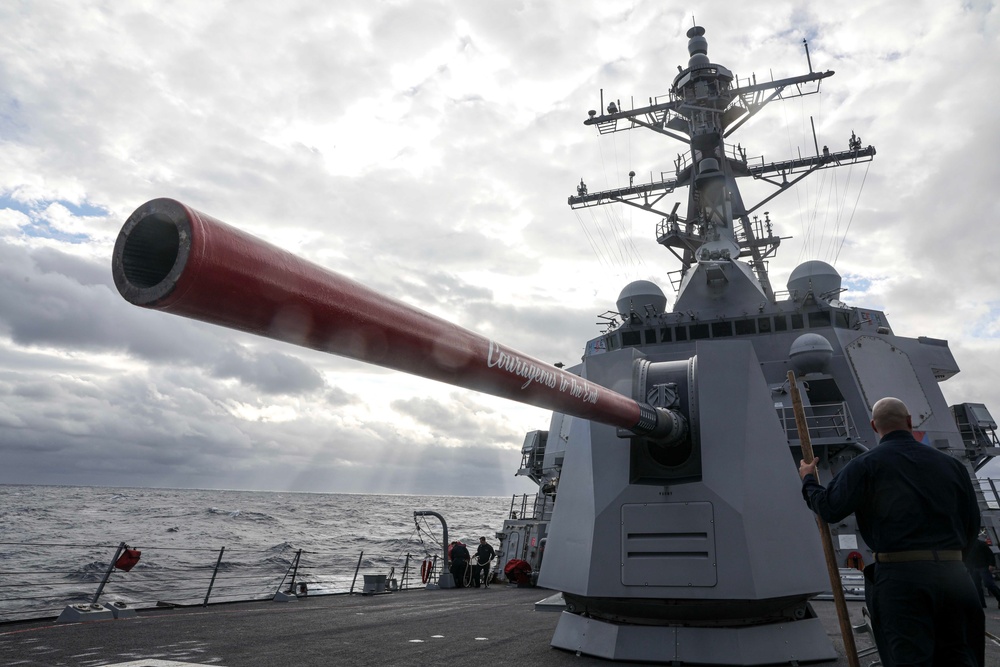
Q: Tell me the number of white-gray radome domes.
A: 3